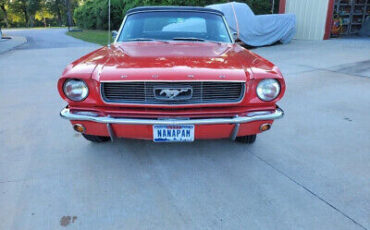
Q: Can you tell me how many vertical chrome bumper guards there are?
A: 2